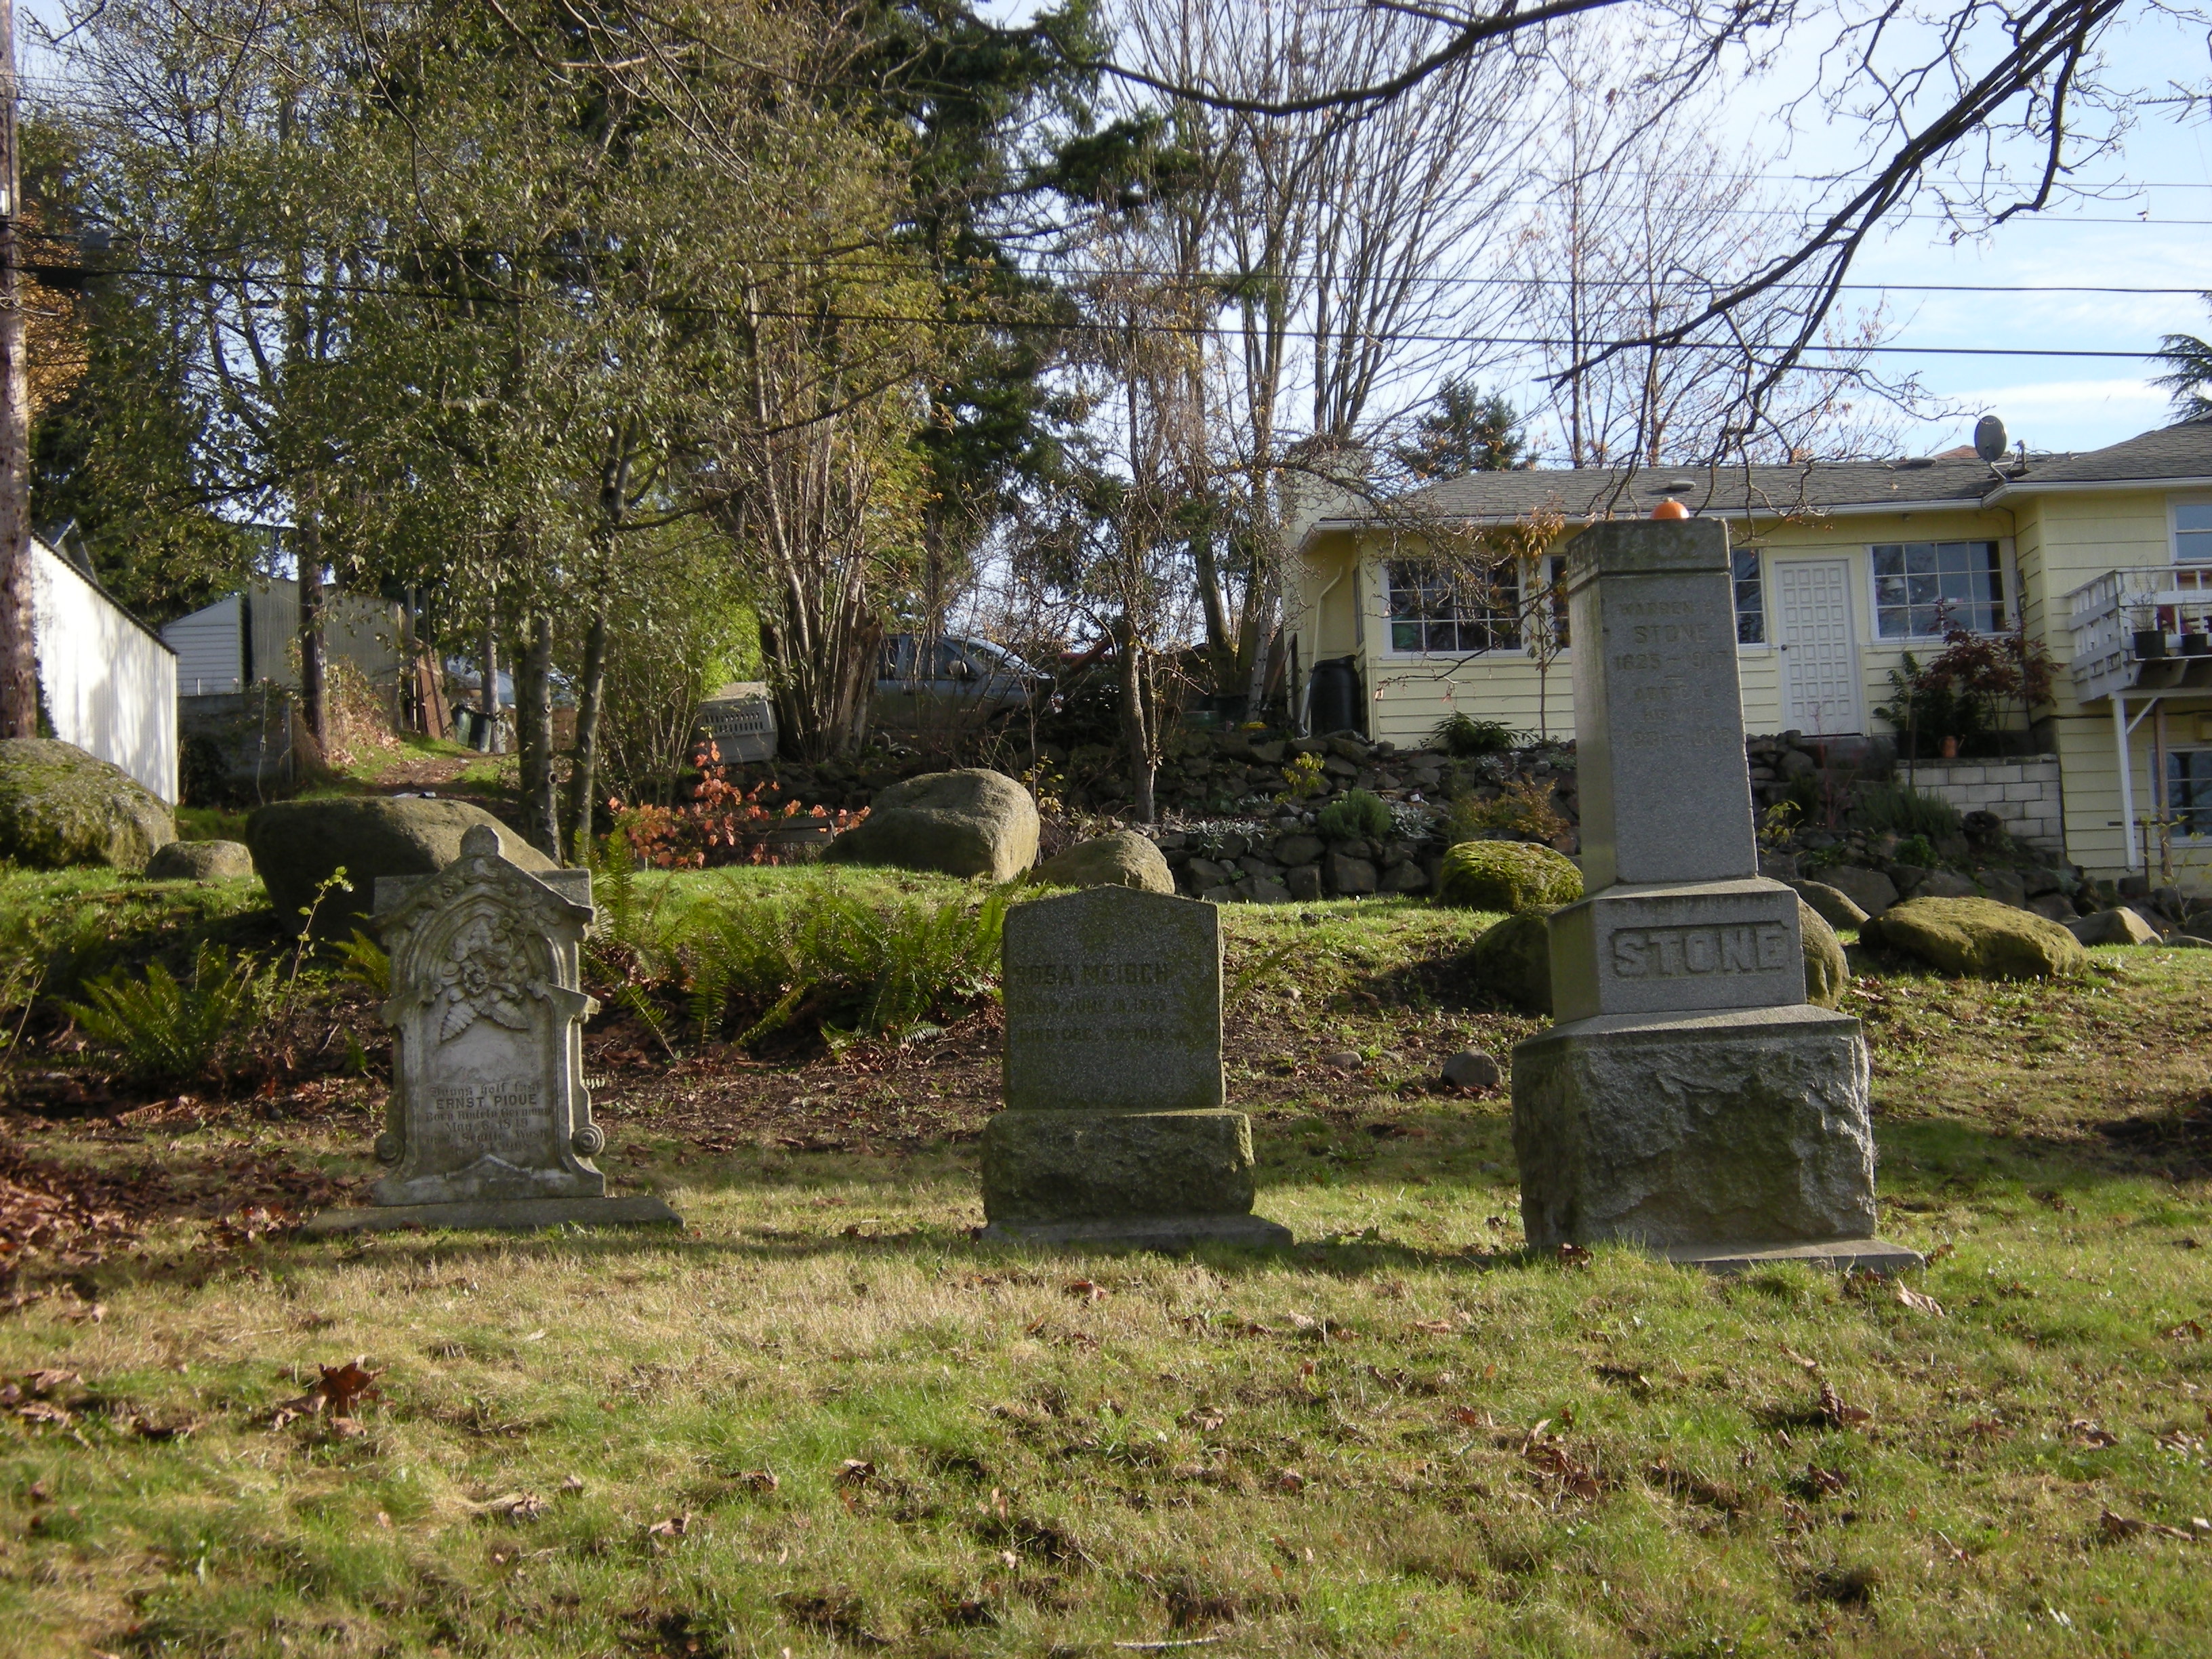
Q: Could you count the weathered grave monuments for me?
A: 3